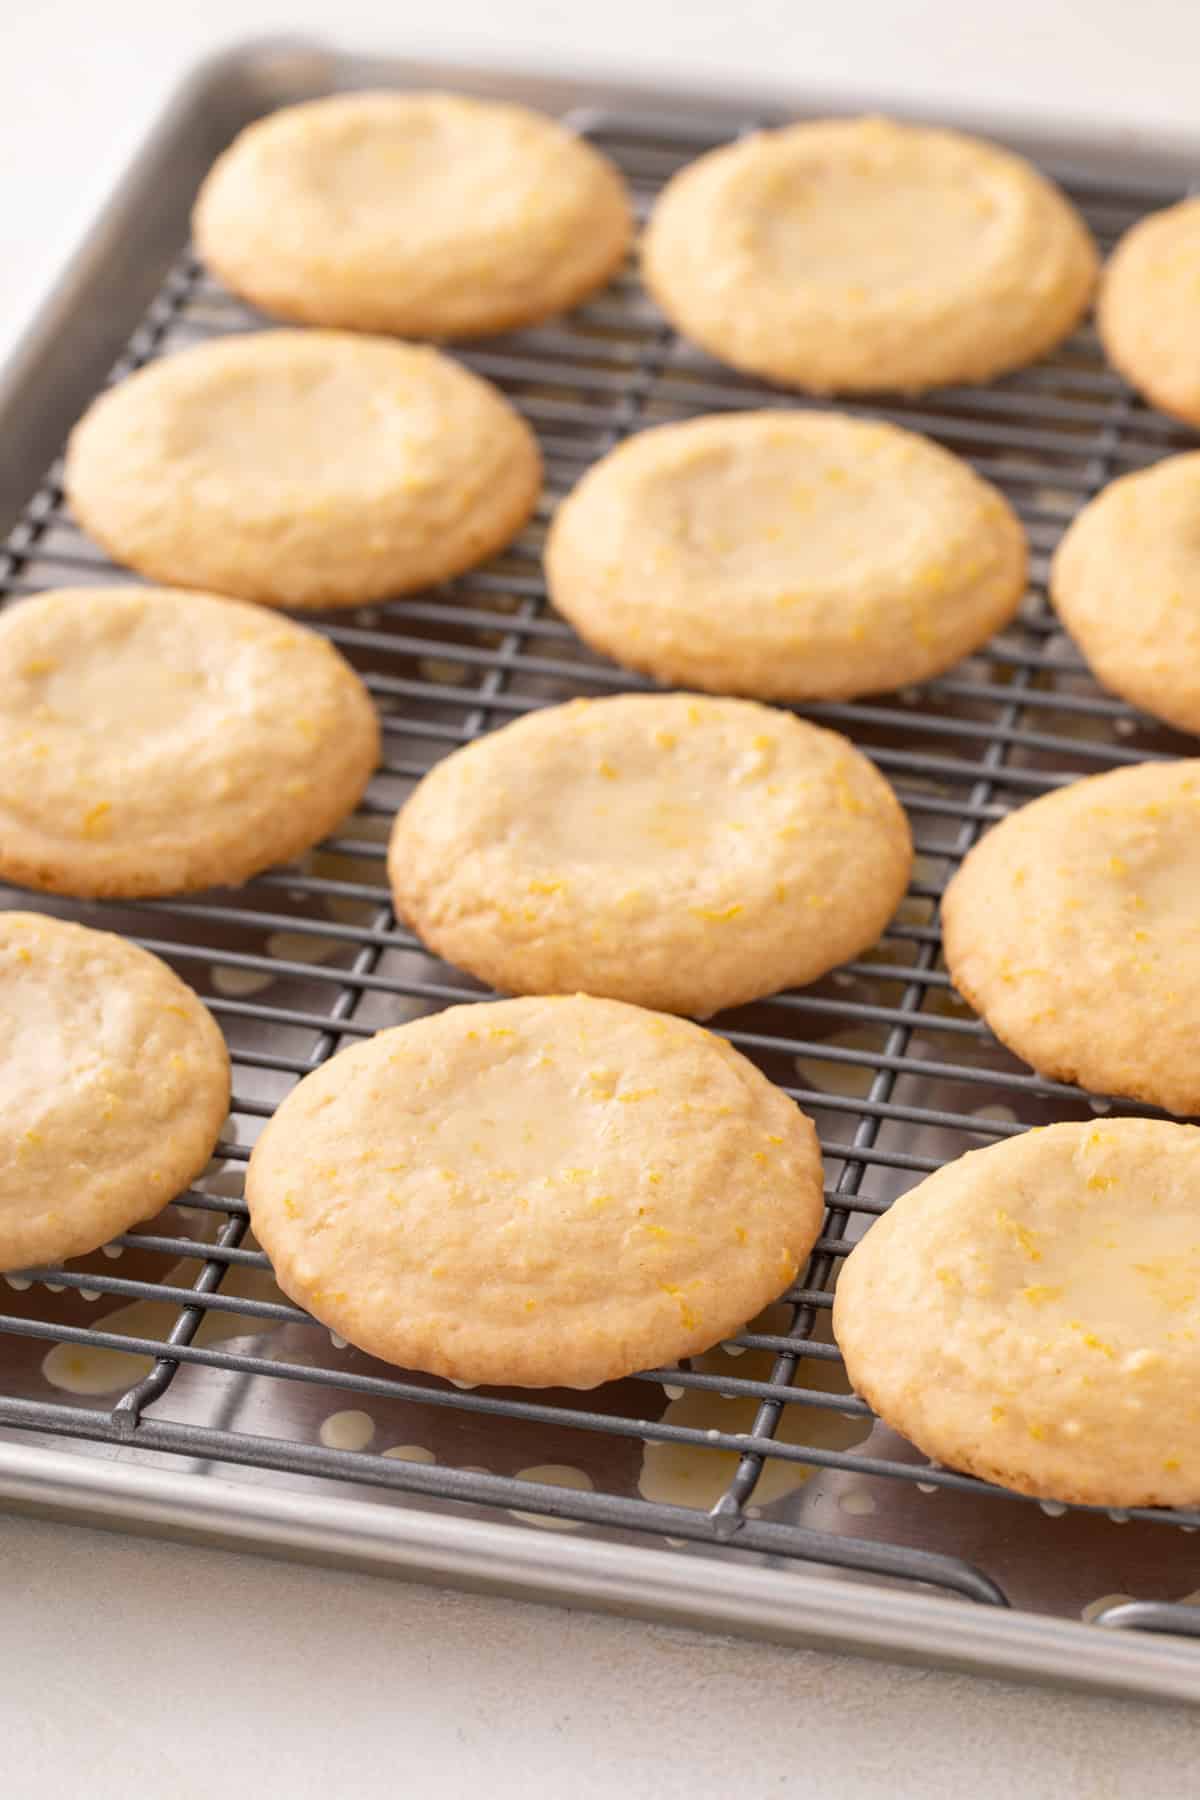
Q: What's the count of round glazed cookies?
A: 12